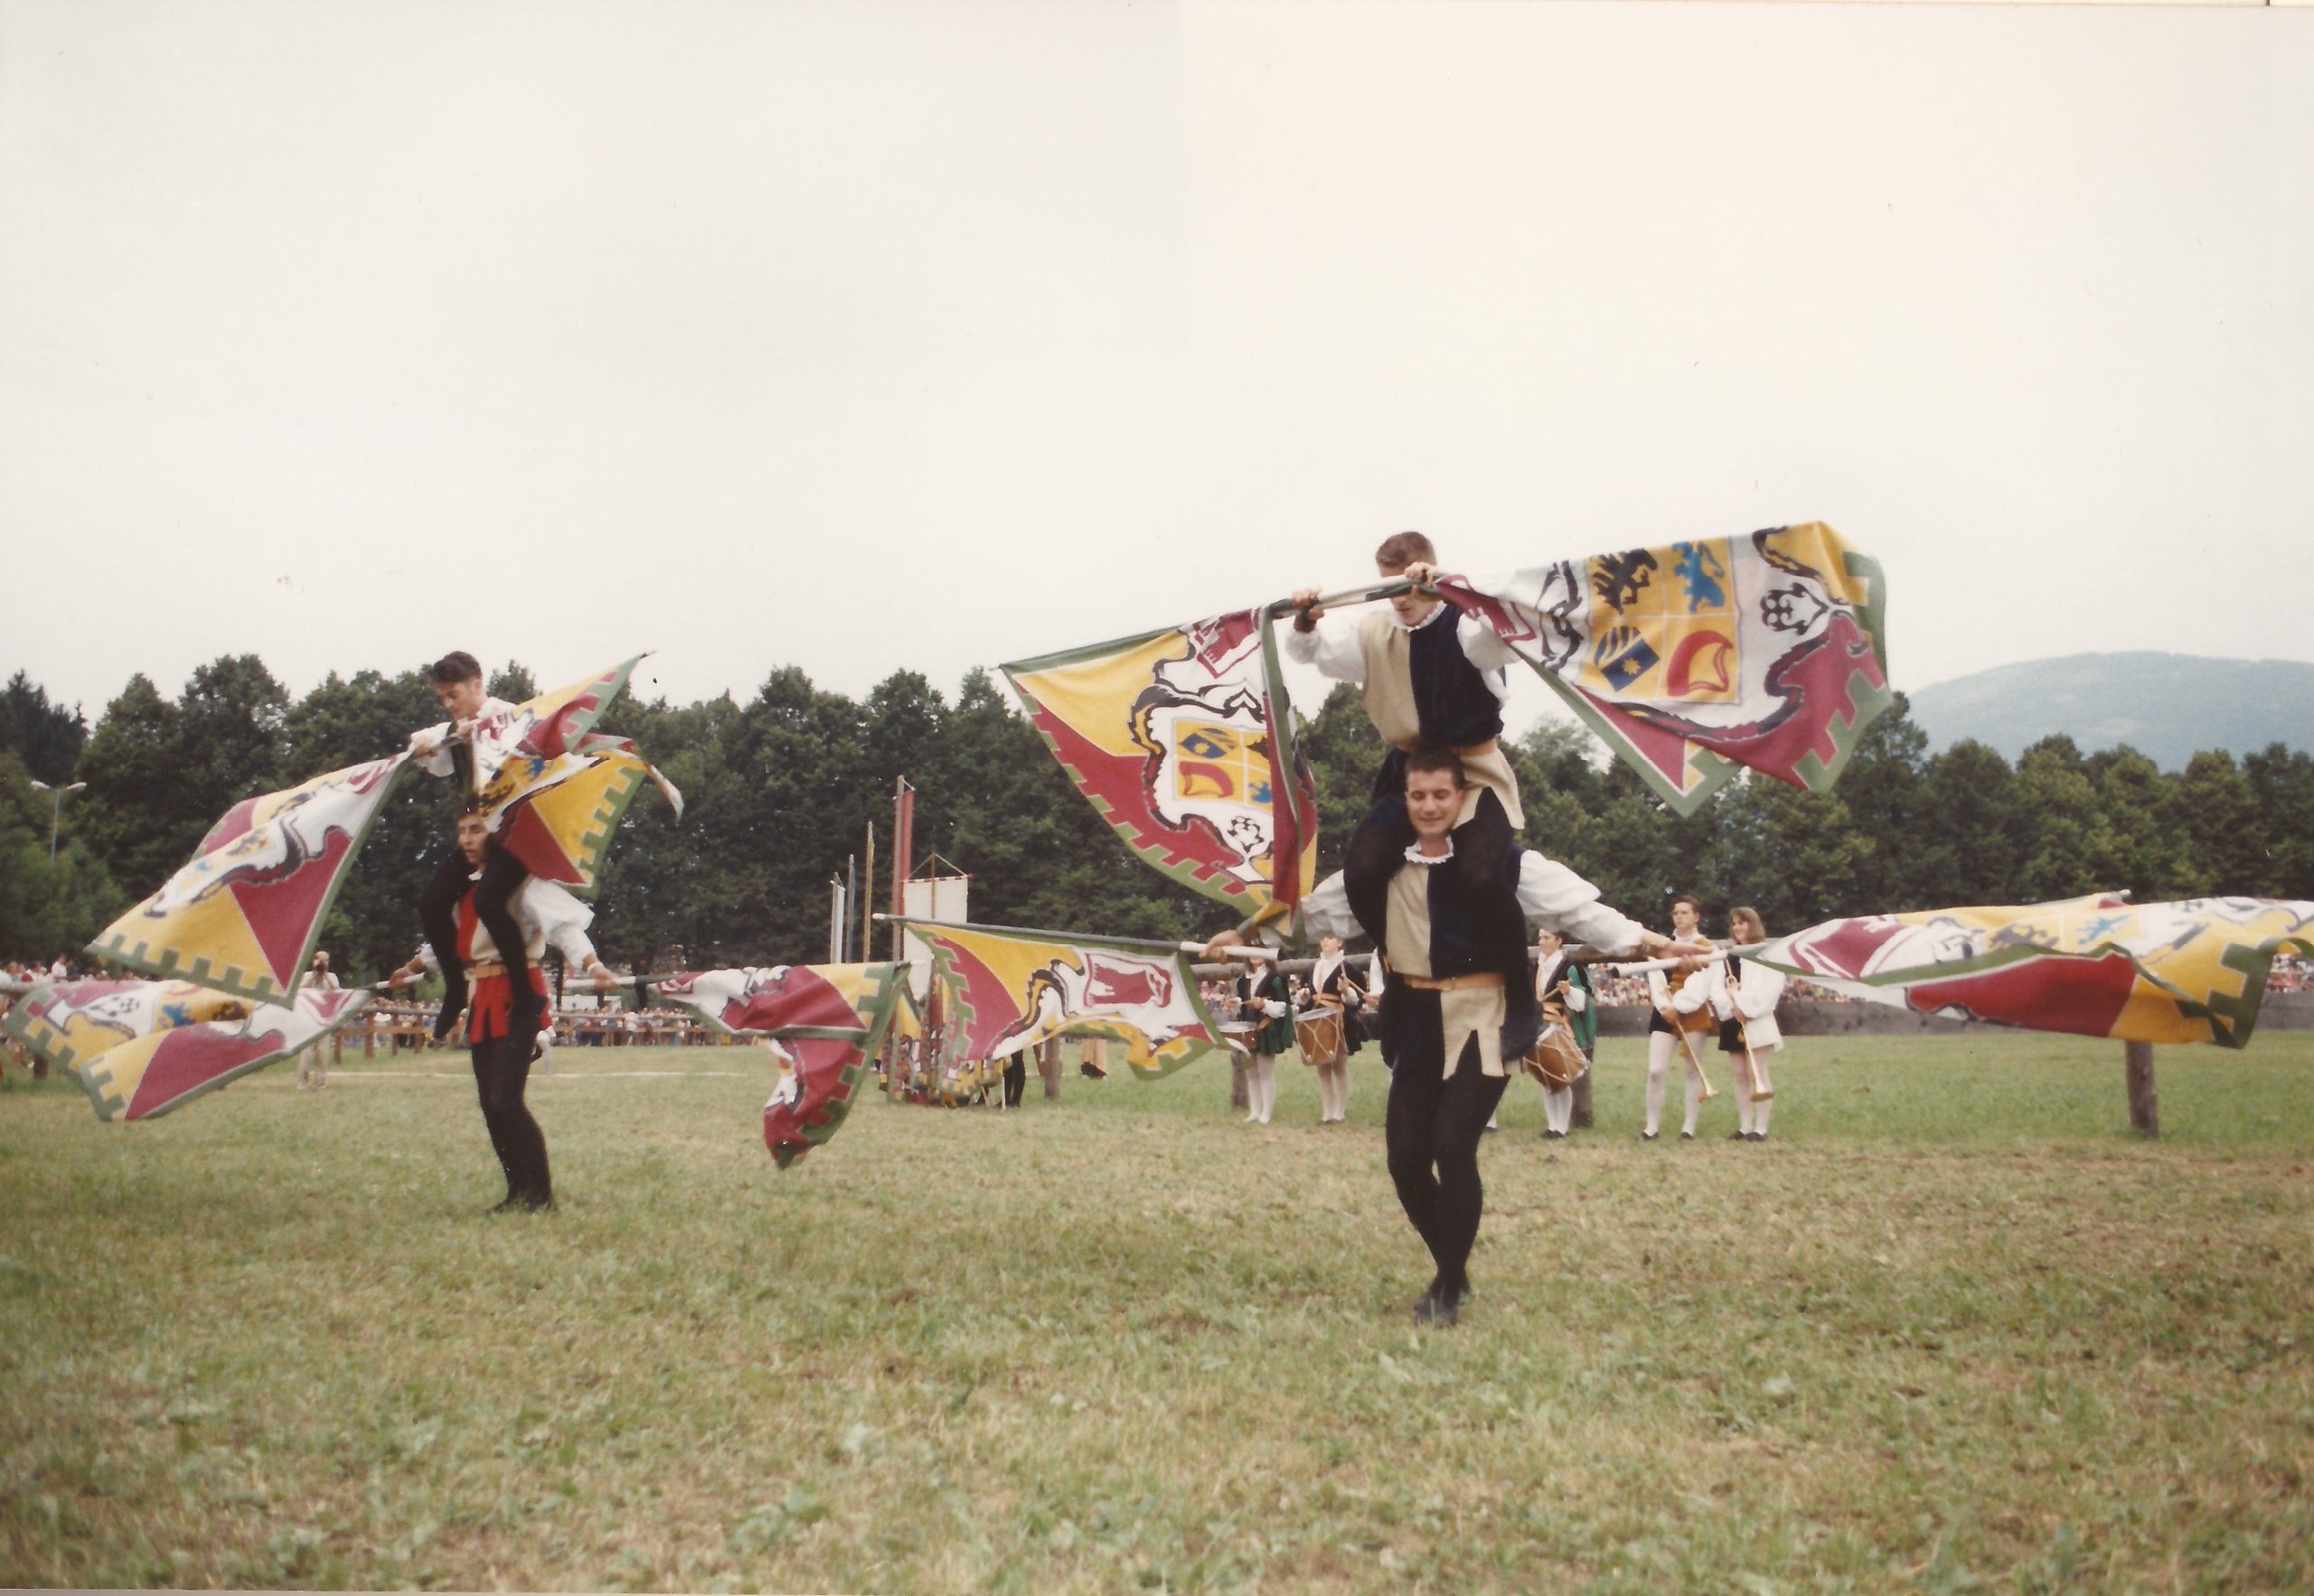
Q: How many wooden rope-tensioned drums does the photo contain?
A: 3